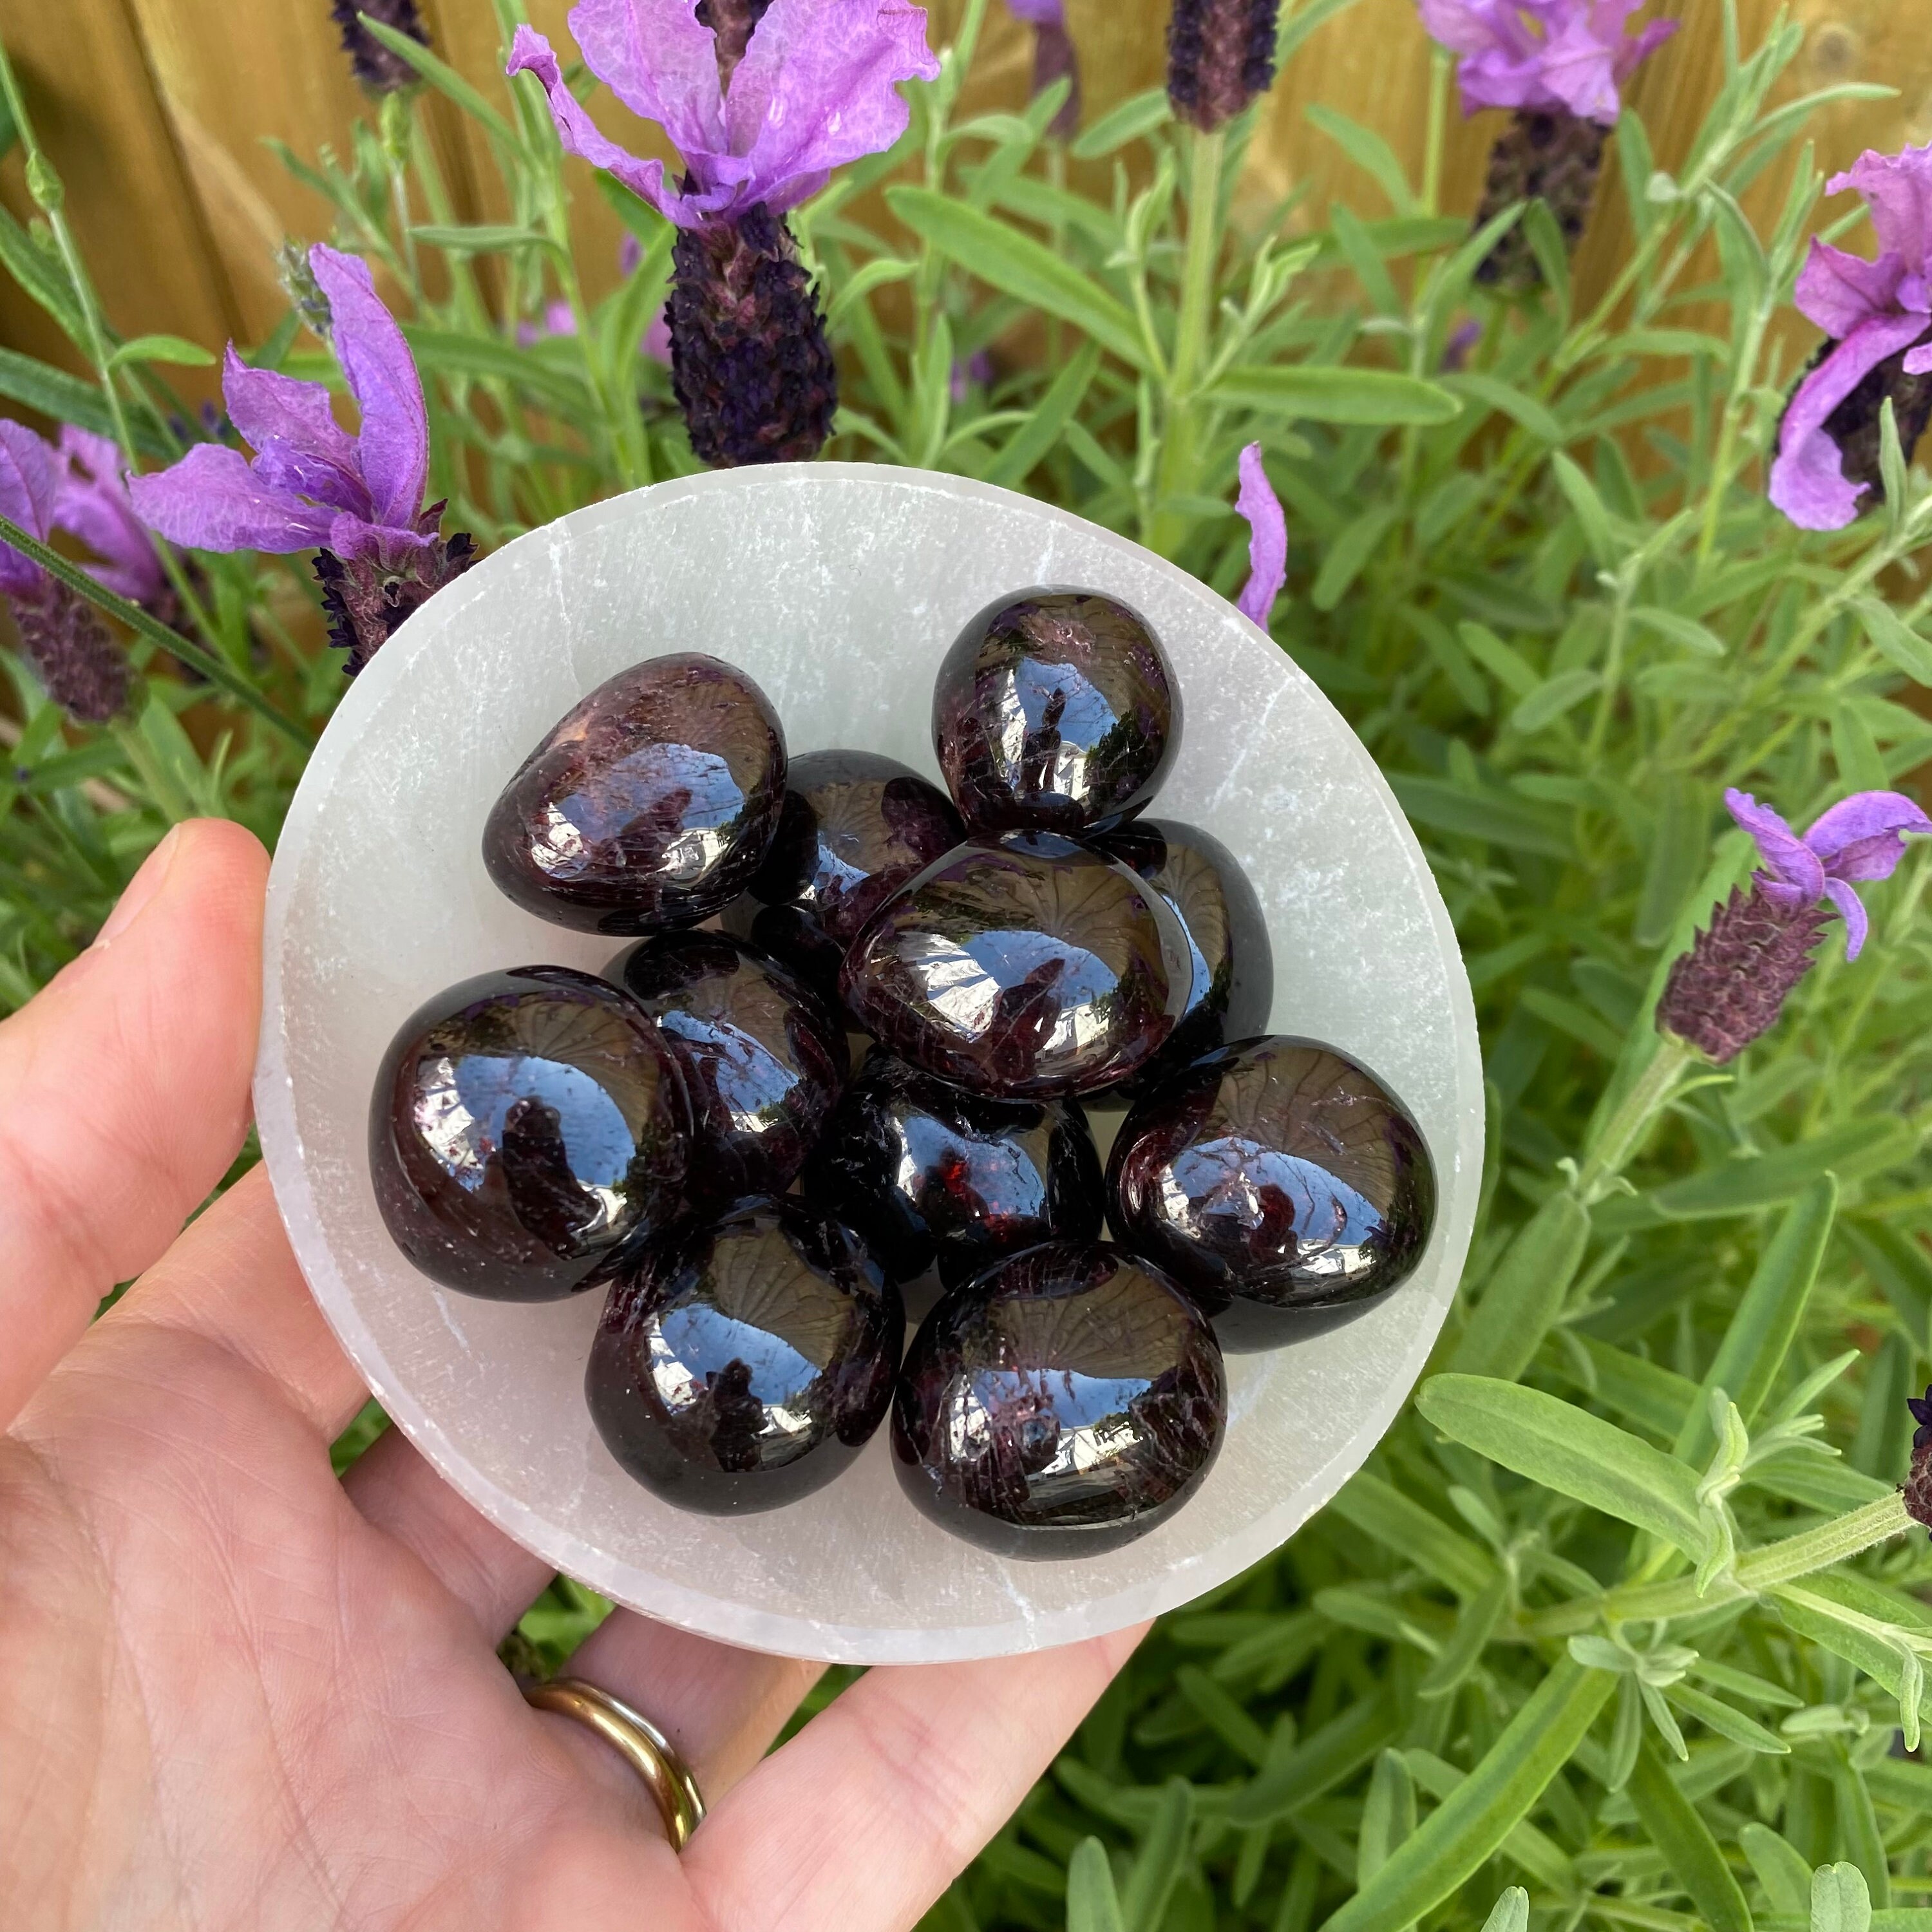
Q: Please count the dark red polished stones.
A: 11